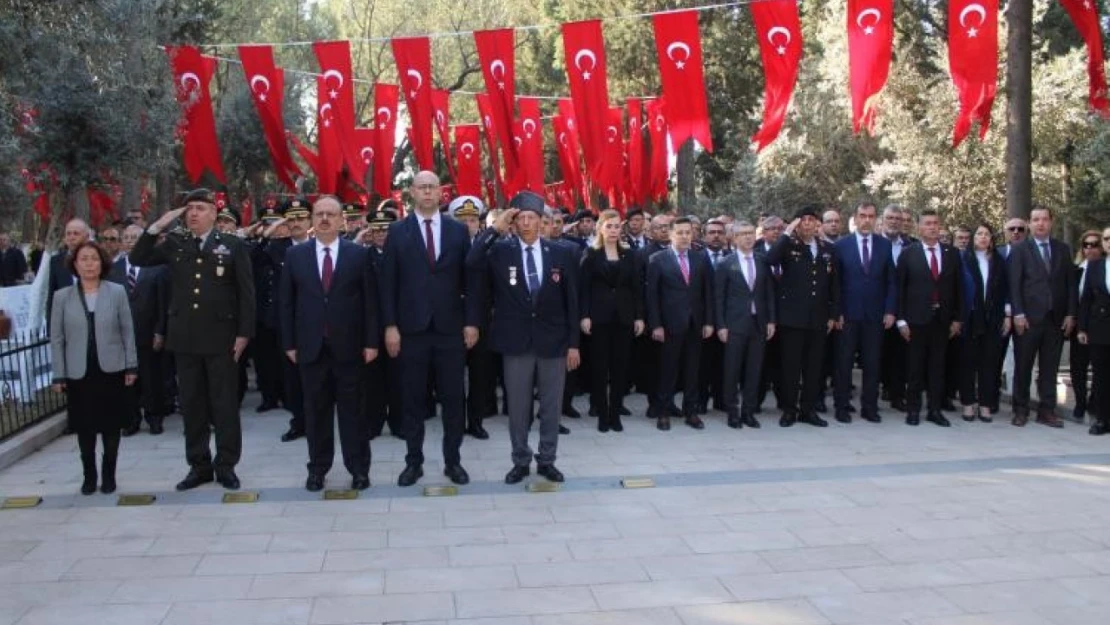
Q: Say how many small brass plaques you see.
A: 7